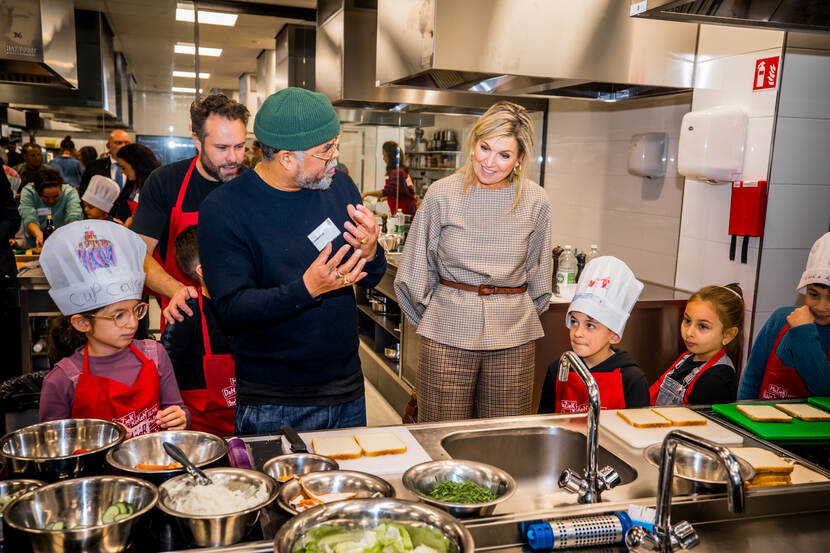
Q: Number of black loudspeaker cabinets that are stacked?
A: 0